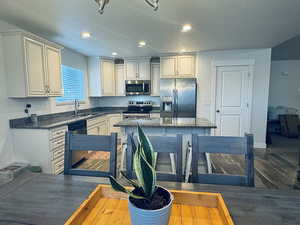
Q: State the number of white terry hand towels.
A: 0